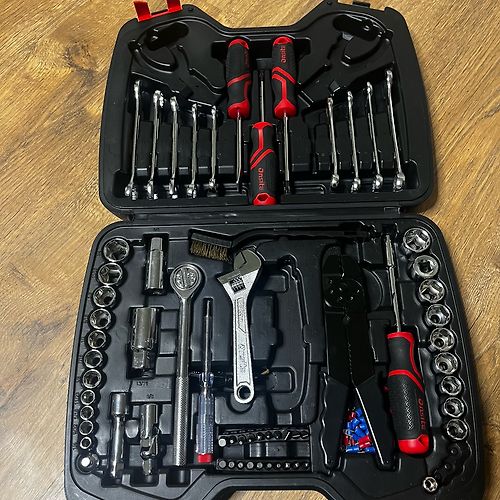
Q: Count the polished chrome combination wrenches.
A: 9